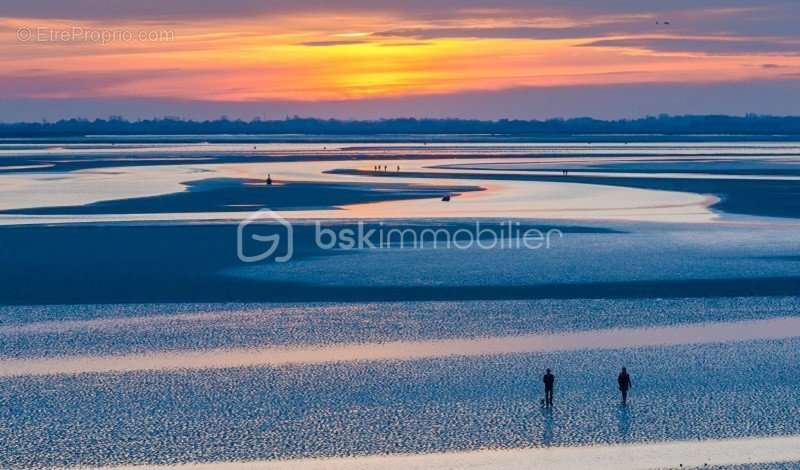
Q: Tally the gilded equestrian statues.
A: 0